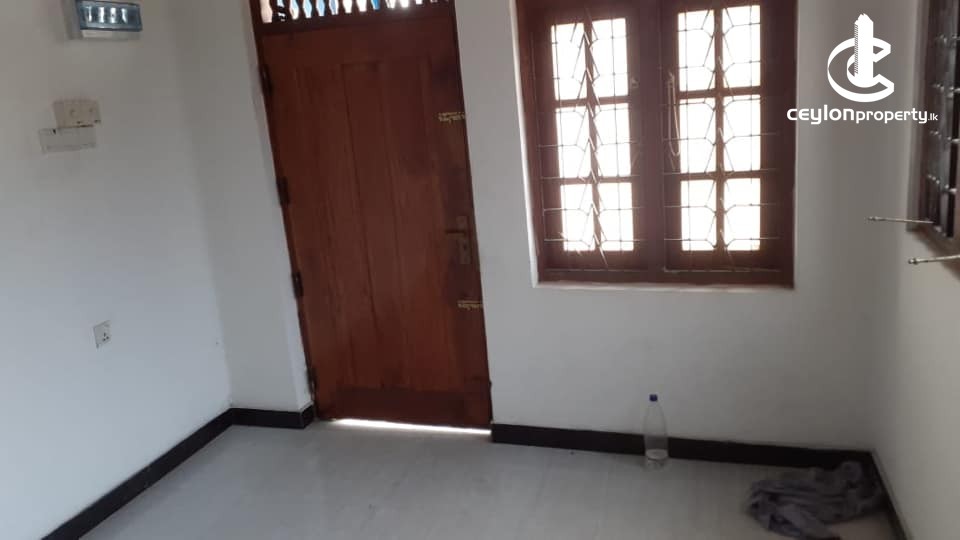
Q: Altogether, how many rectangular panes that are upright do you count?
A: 12